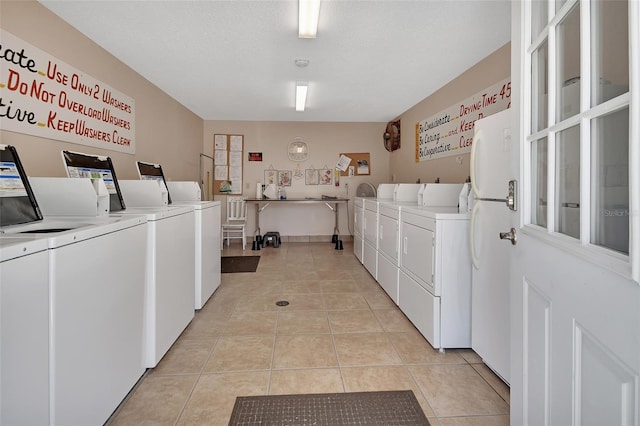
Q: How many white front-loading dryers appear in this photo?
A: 4